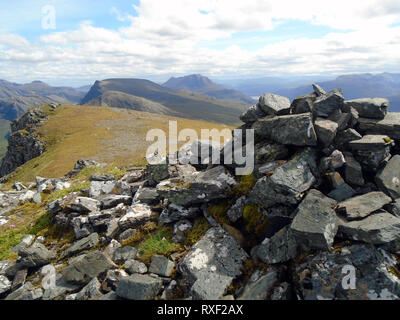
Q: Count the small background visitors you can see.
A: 0